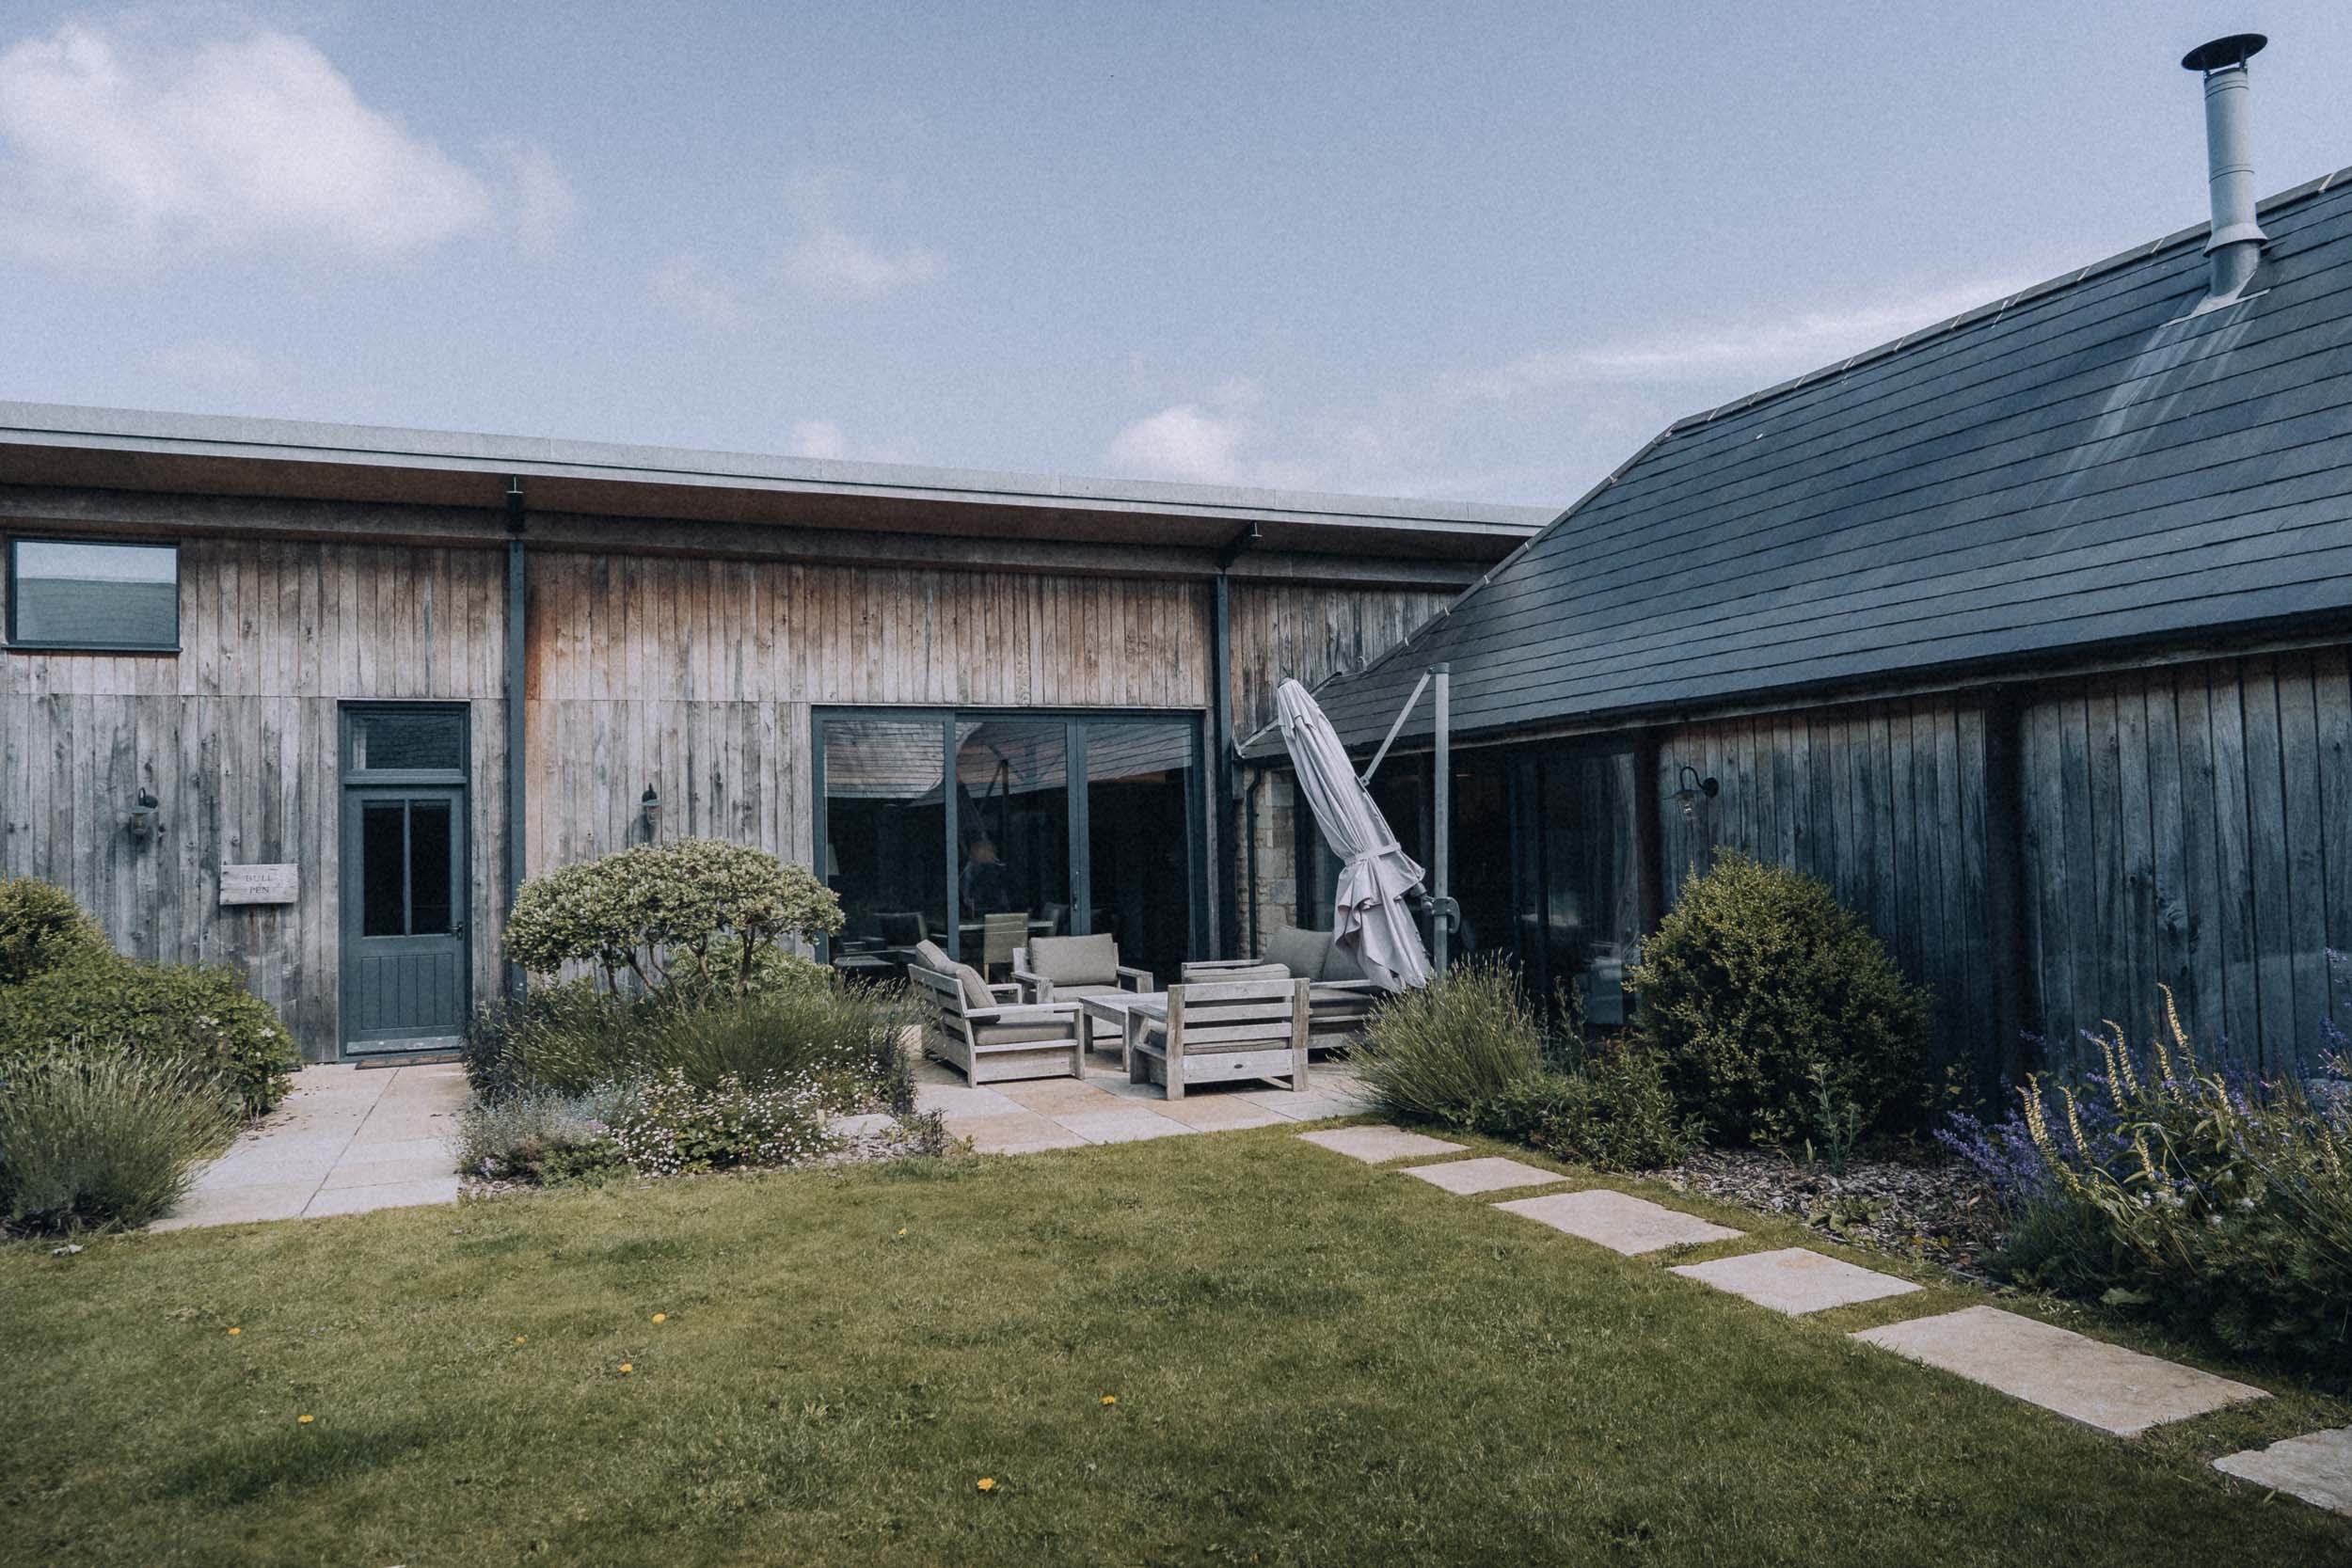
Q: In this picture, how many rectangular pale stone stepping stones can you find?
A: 6